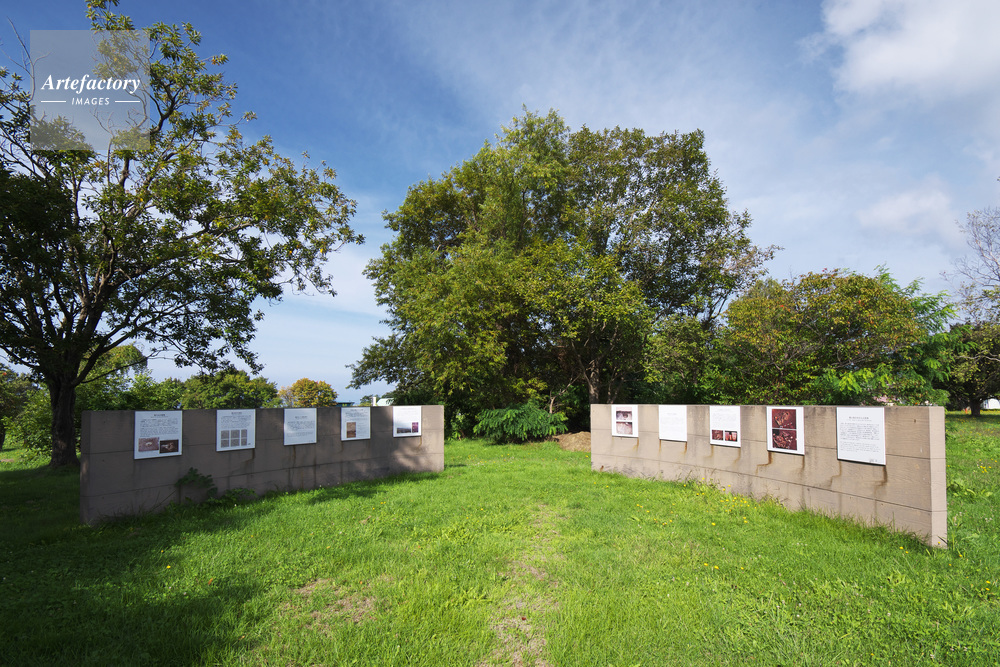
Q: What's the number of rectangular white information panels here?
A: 10